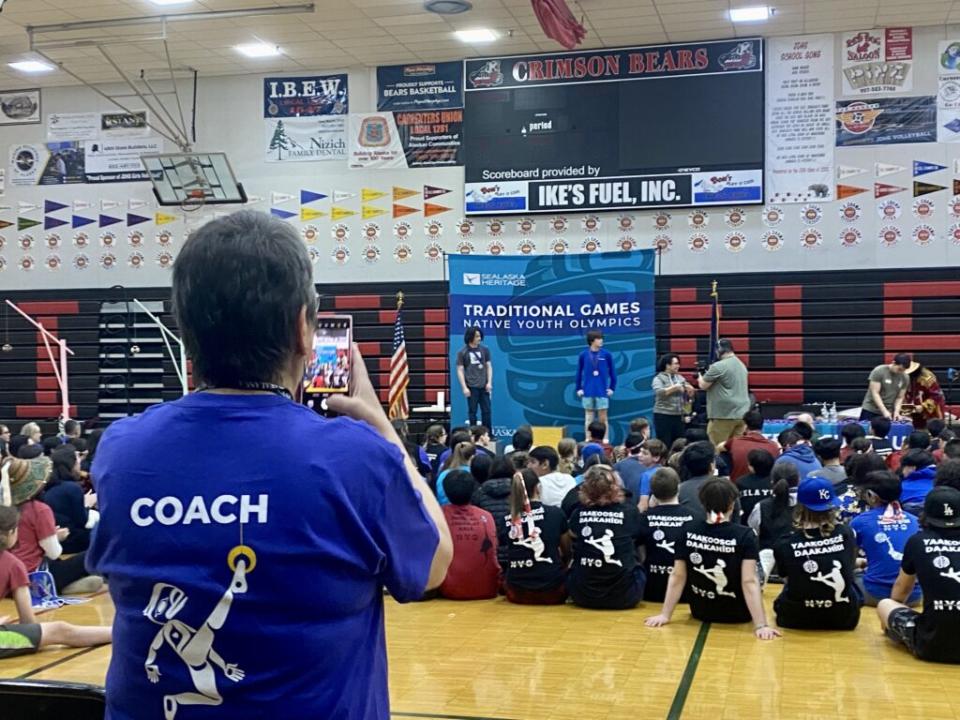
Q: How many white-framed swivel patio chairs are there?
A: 0